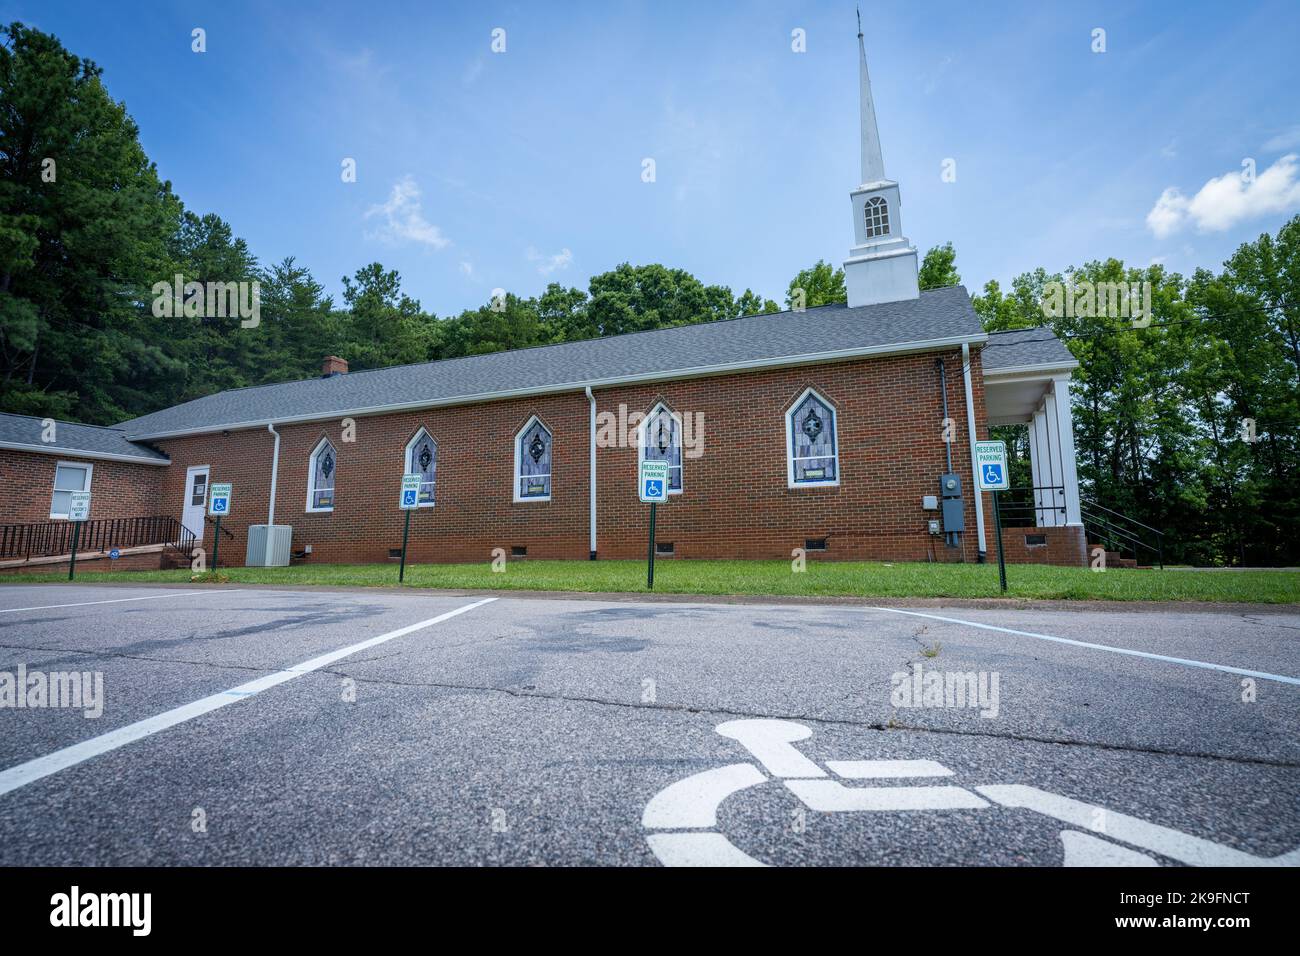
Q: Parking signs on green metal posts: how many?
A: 5